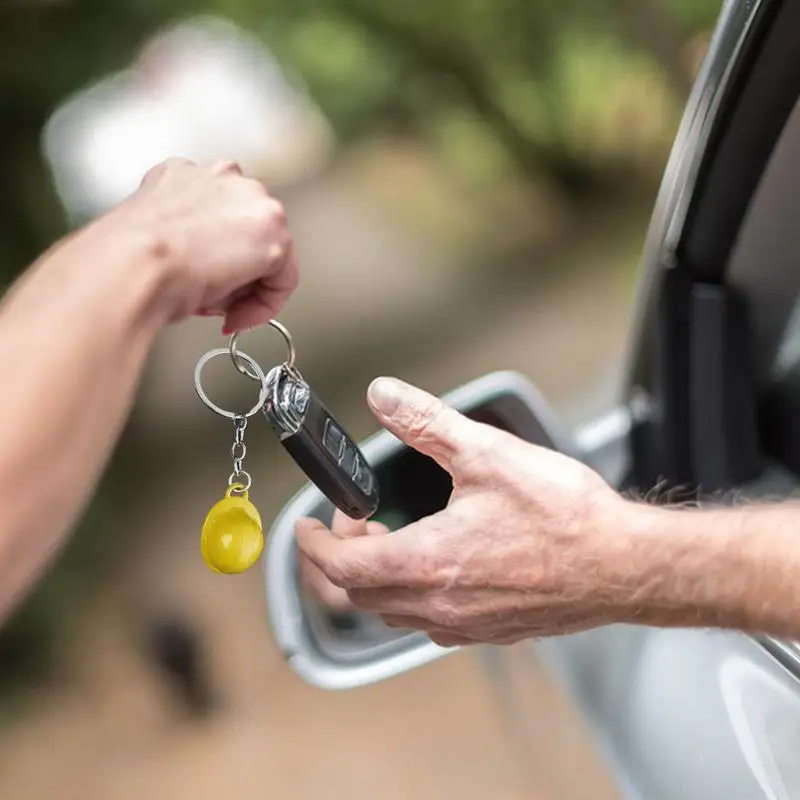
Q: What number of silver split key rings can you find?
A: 2